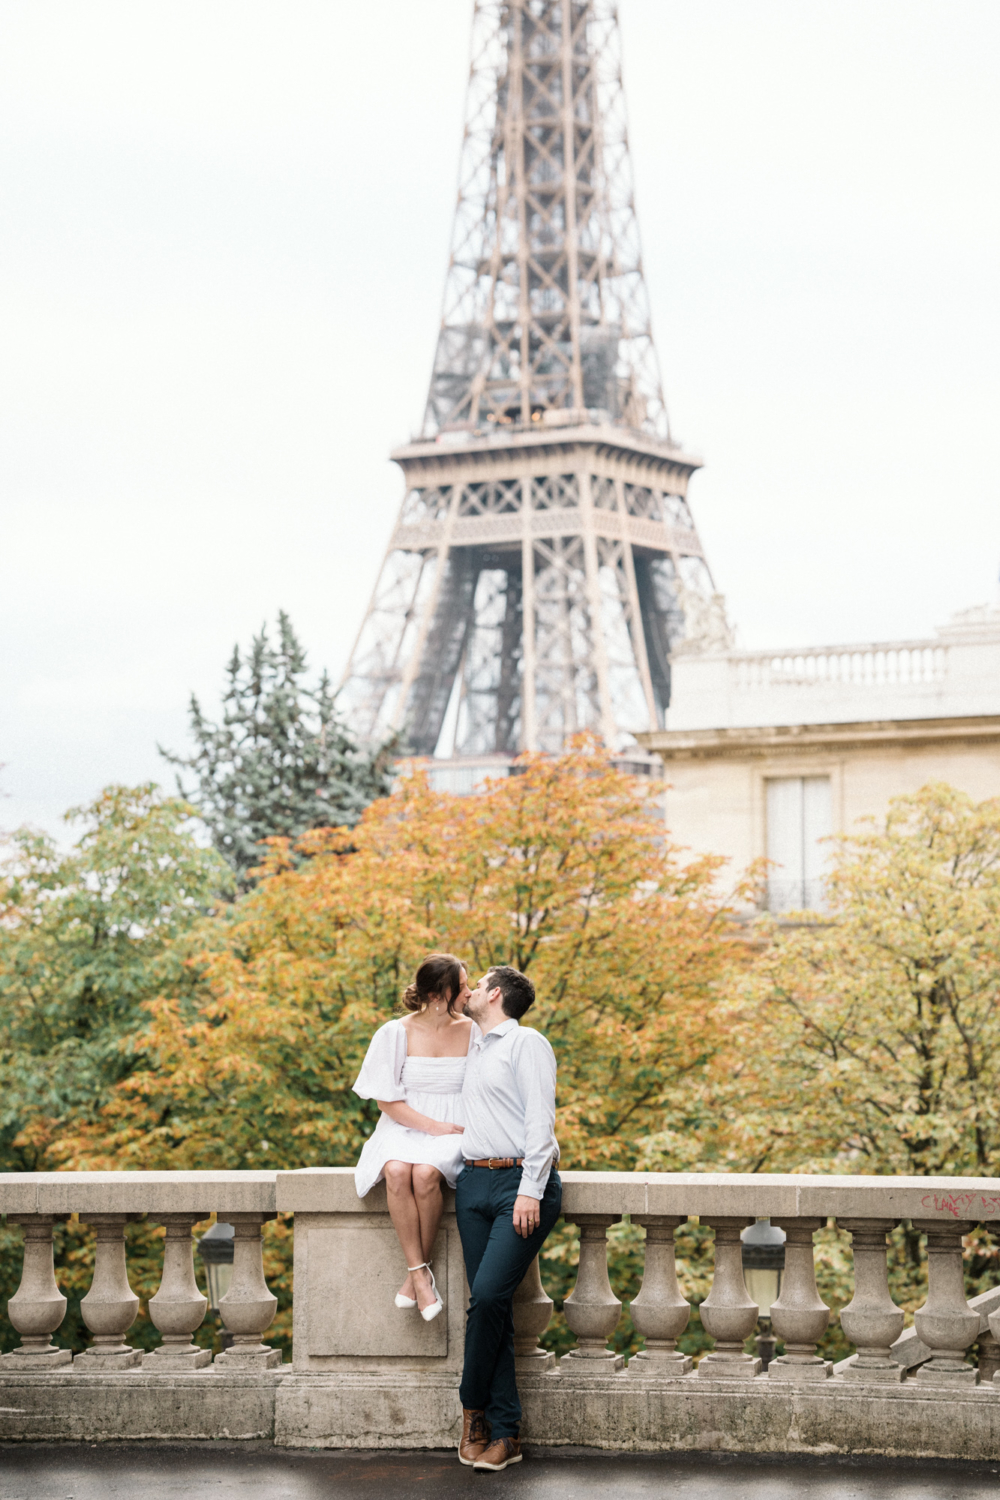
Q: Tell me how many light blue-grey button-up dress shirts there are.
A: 1